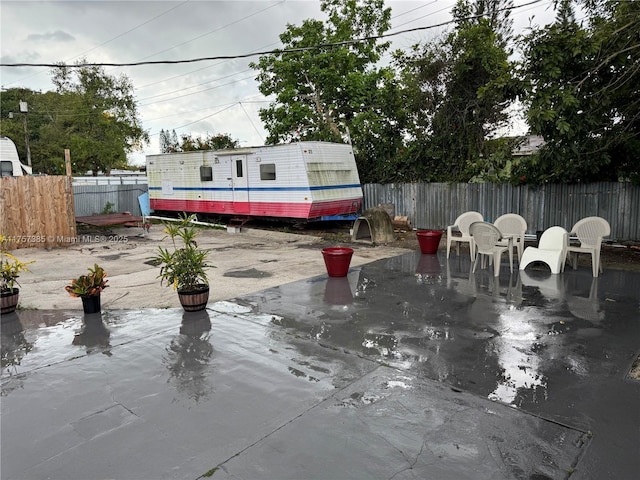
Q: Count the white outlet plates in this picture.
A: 0